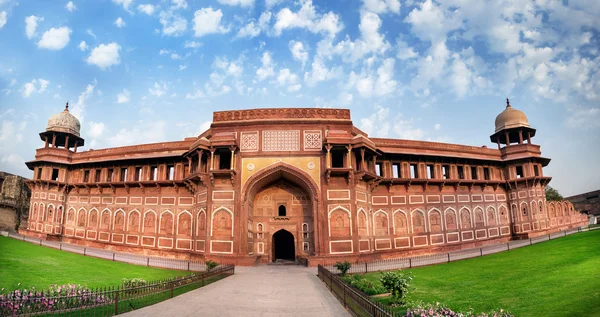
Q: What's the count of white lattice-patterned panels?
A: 3